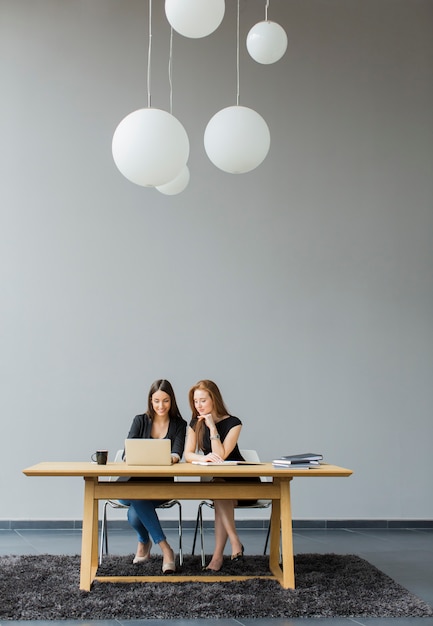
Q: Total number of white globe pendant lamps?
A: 5